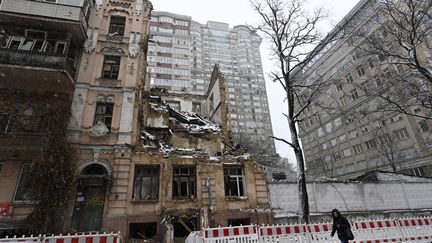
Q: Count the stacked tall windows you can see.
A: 3